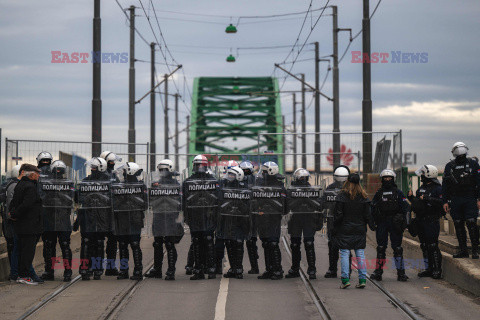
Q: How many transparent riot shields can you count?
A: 9